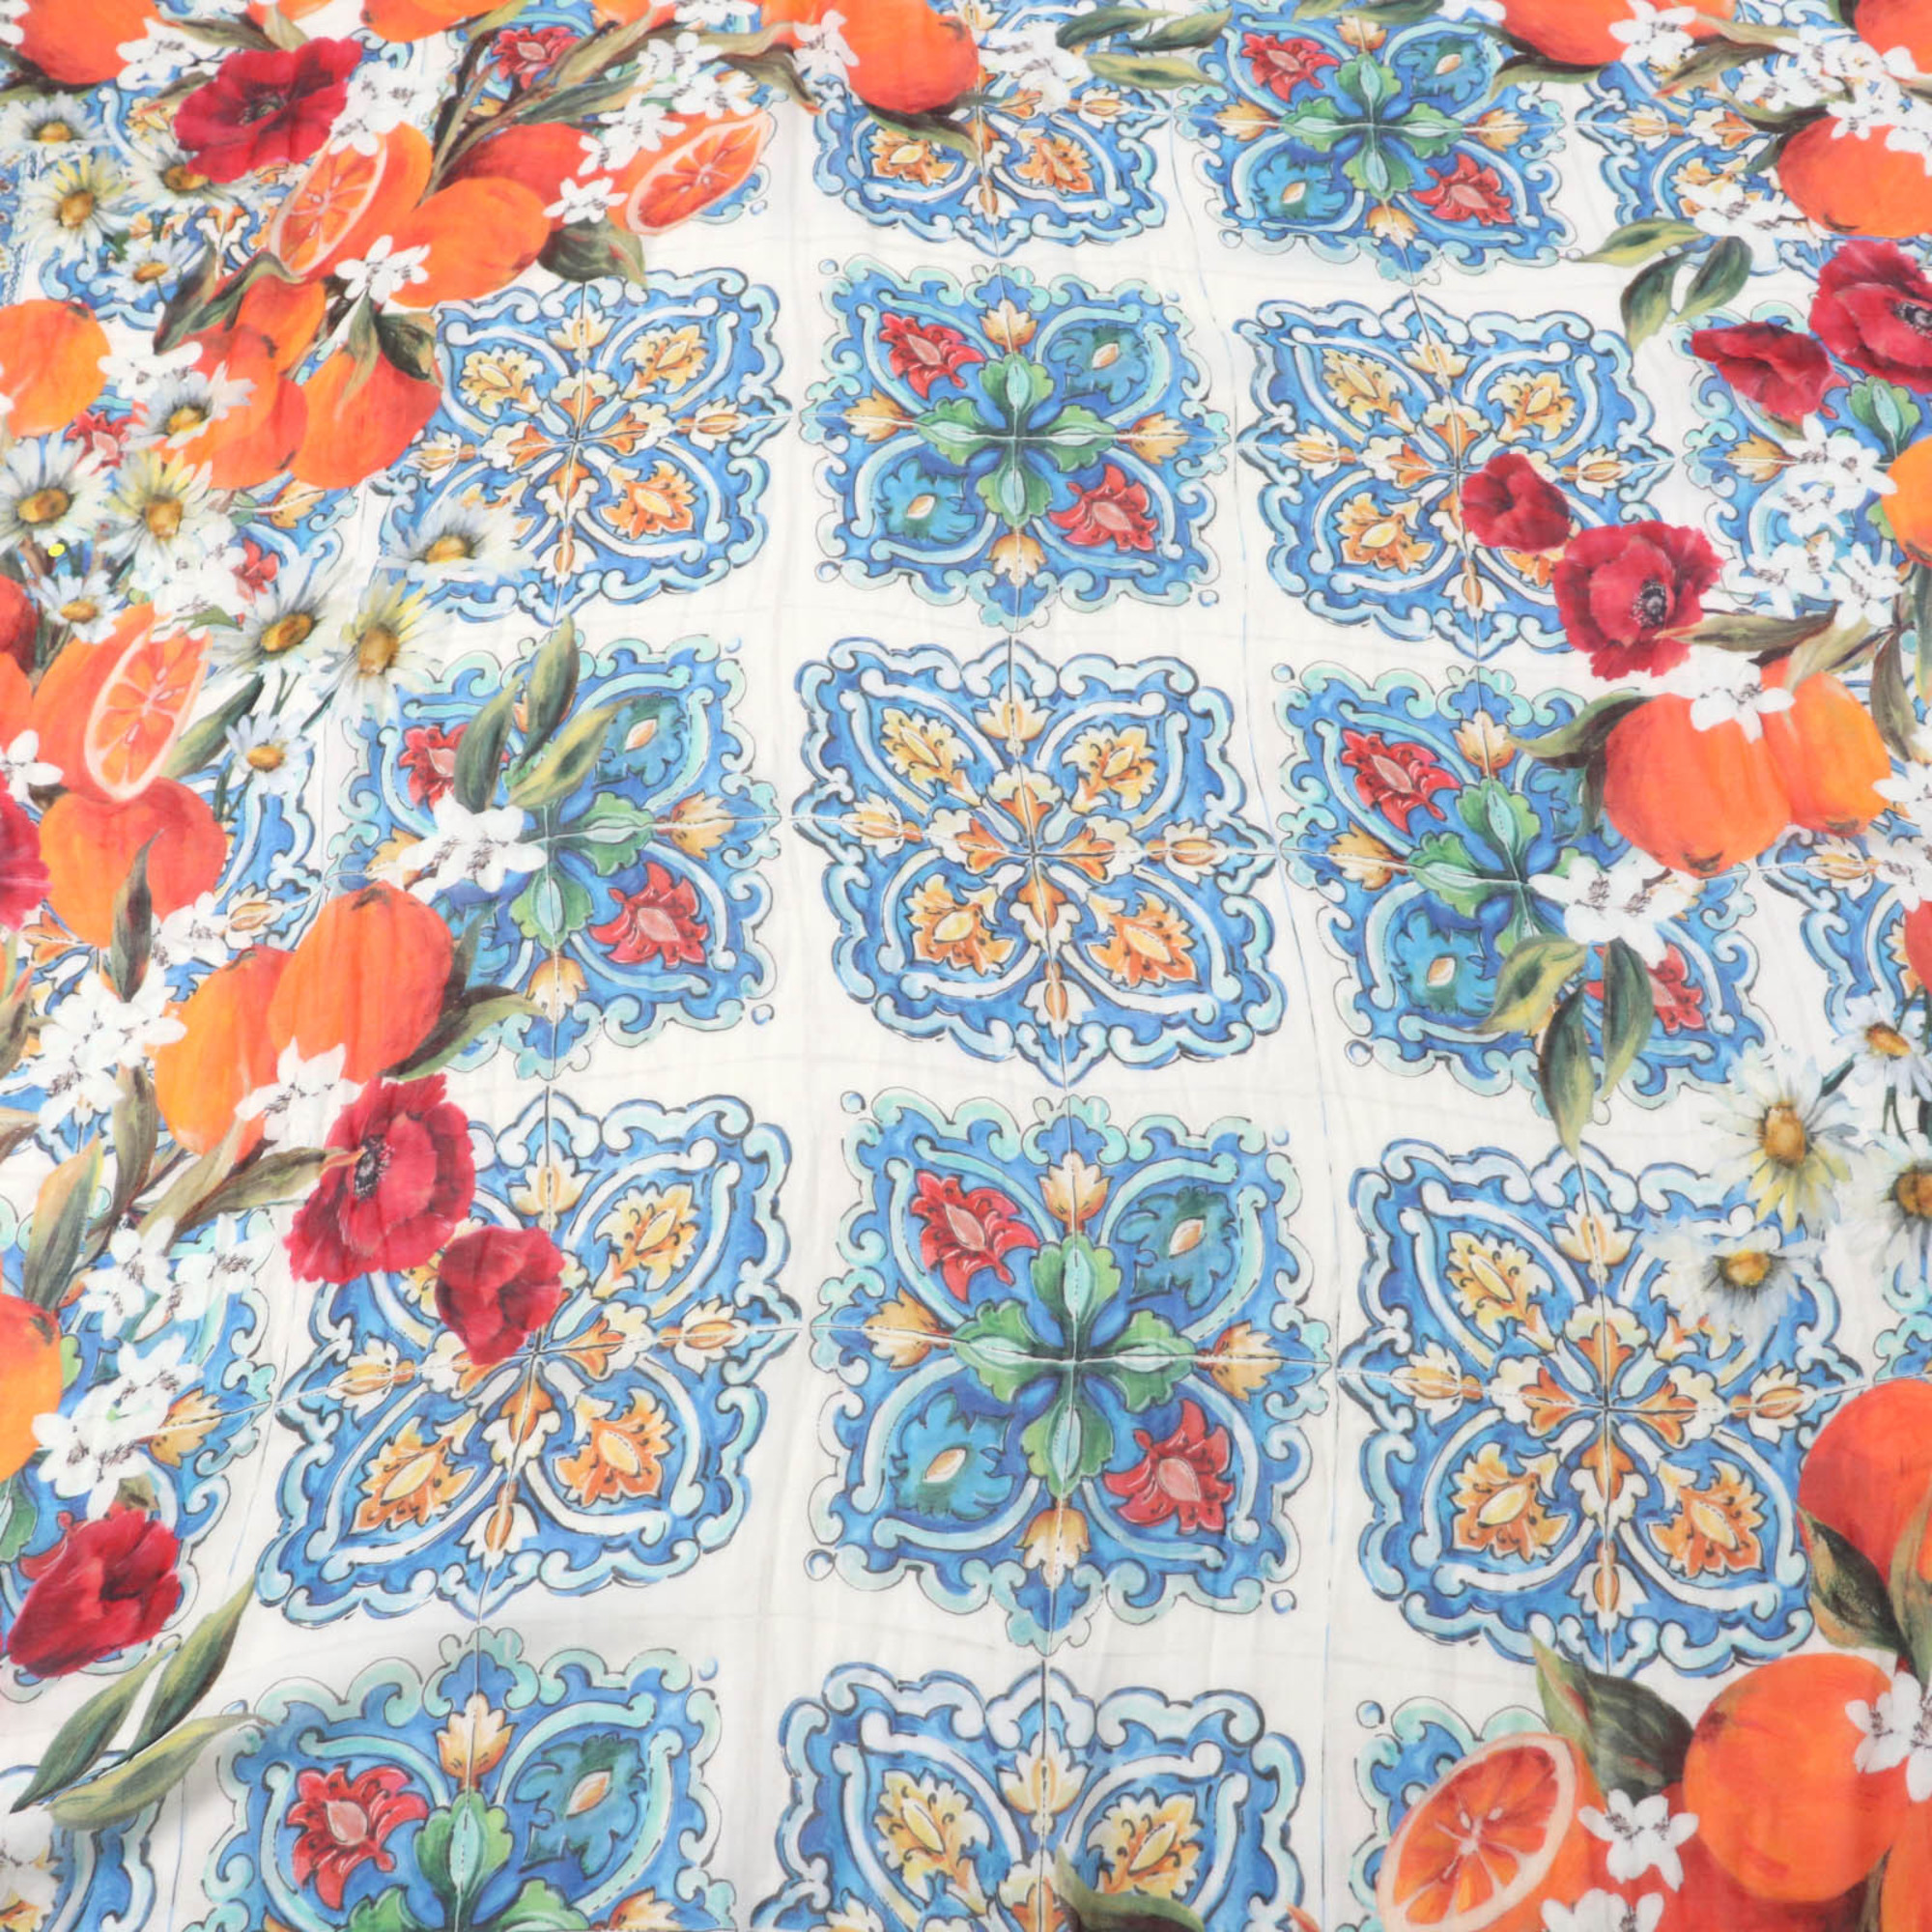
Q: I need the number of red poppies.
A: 9